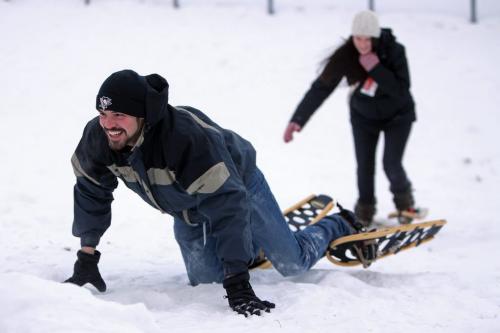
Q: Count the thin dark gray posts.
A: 5